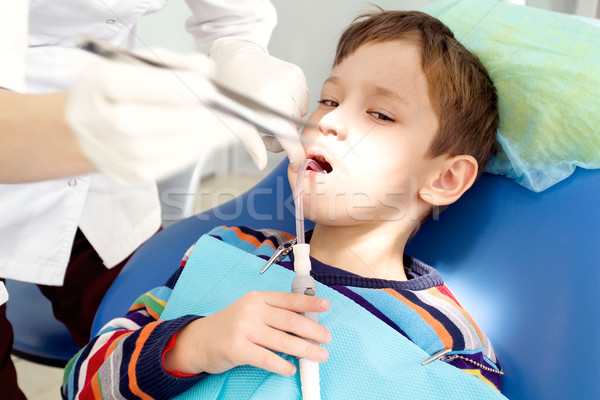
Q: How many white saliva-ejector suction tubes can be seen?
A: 1